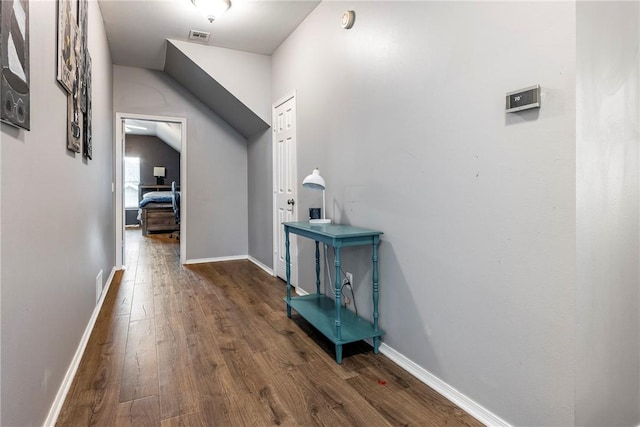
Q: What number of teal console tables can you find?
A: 1